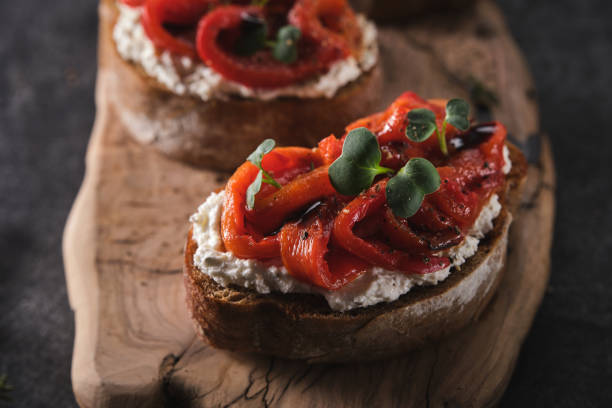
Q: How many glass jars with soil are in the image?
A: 0